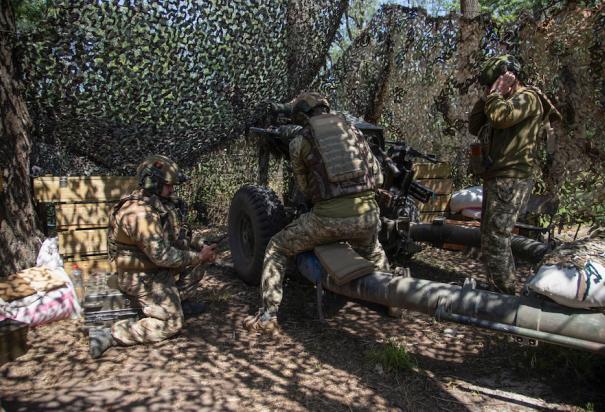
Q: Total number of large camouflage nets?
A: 2